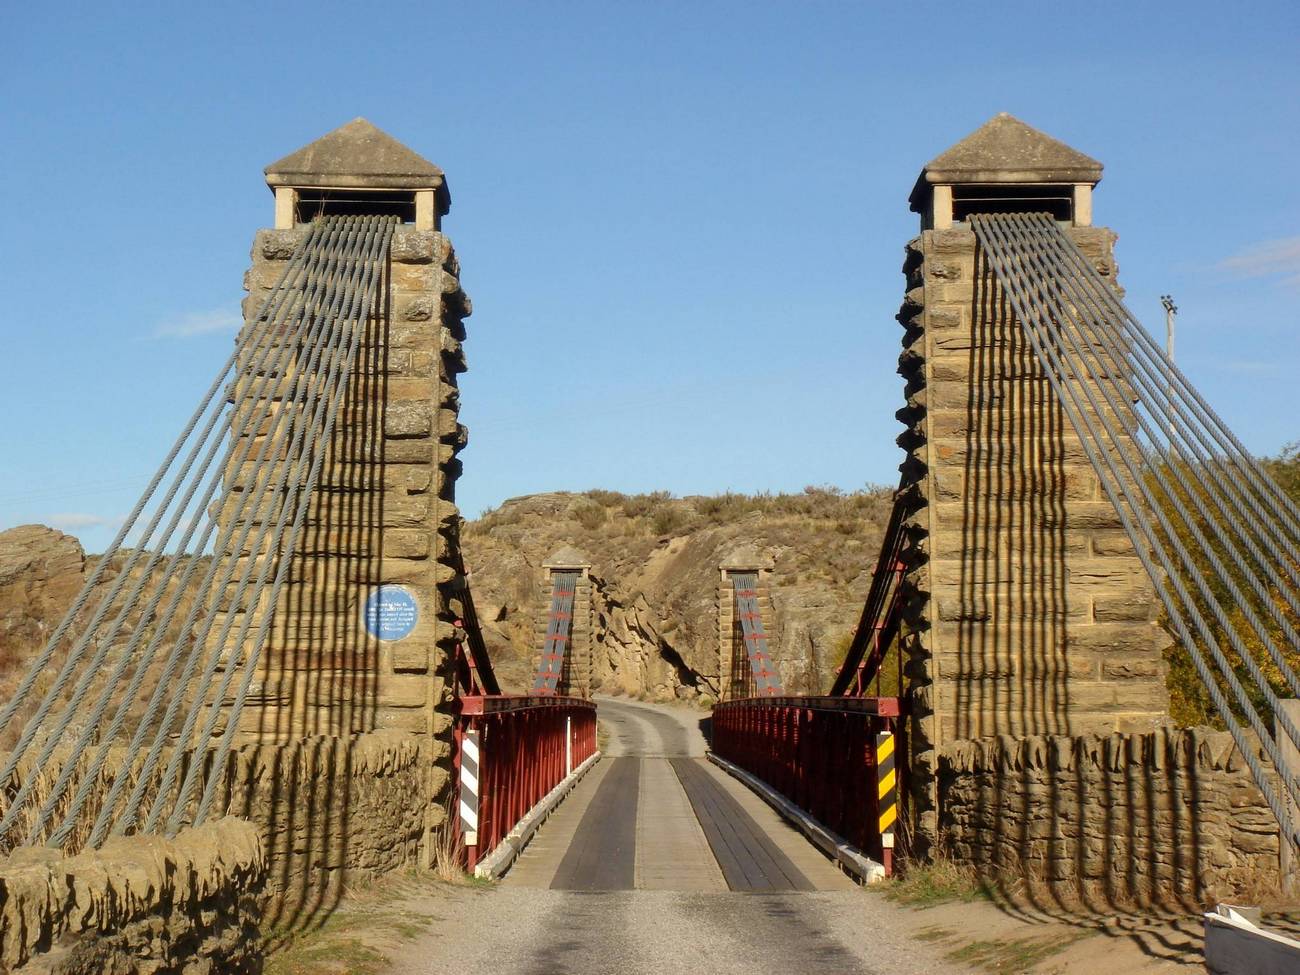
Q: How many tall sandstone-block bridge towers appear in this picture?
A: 4